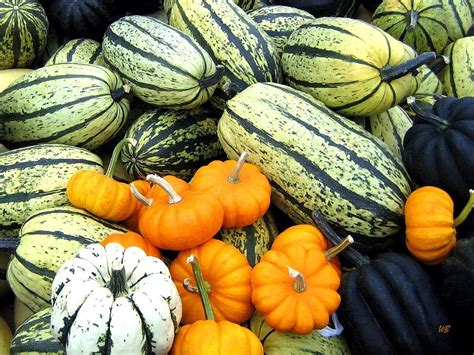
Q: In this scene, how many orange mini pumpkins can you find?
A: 10